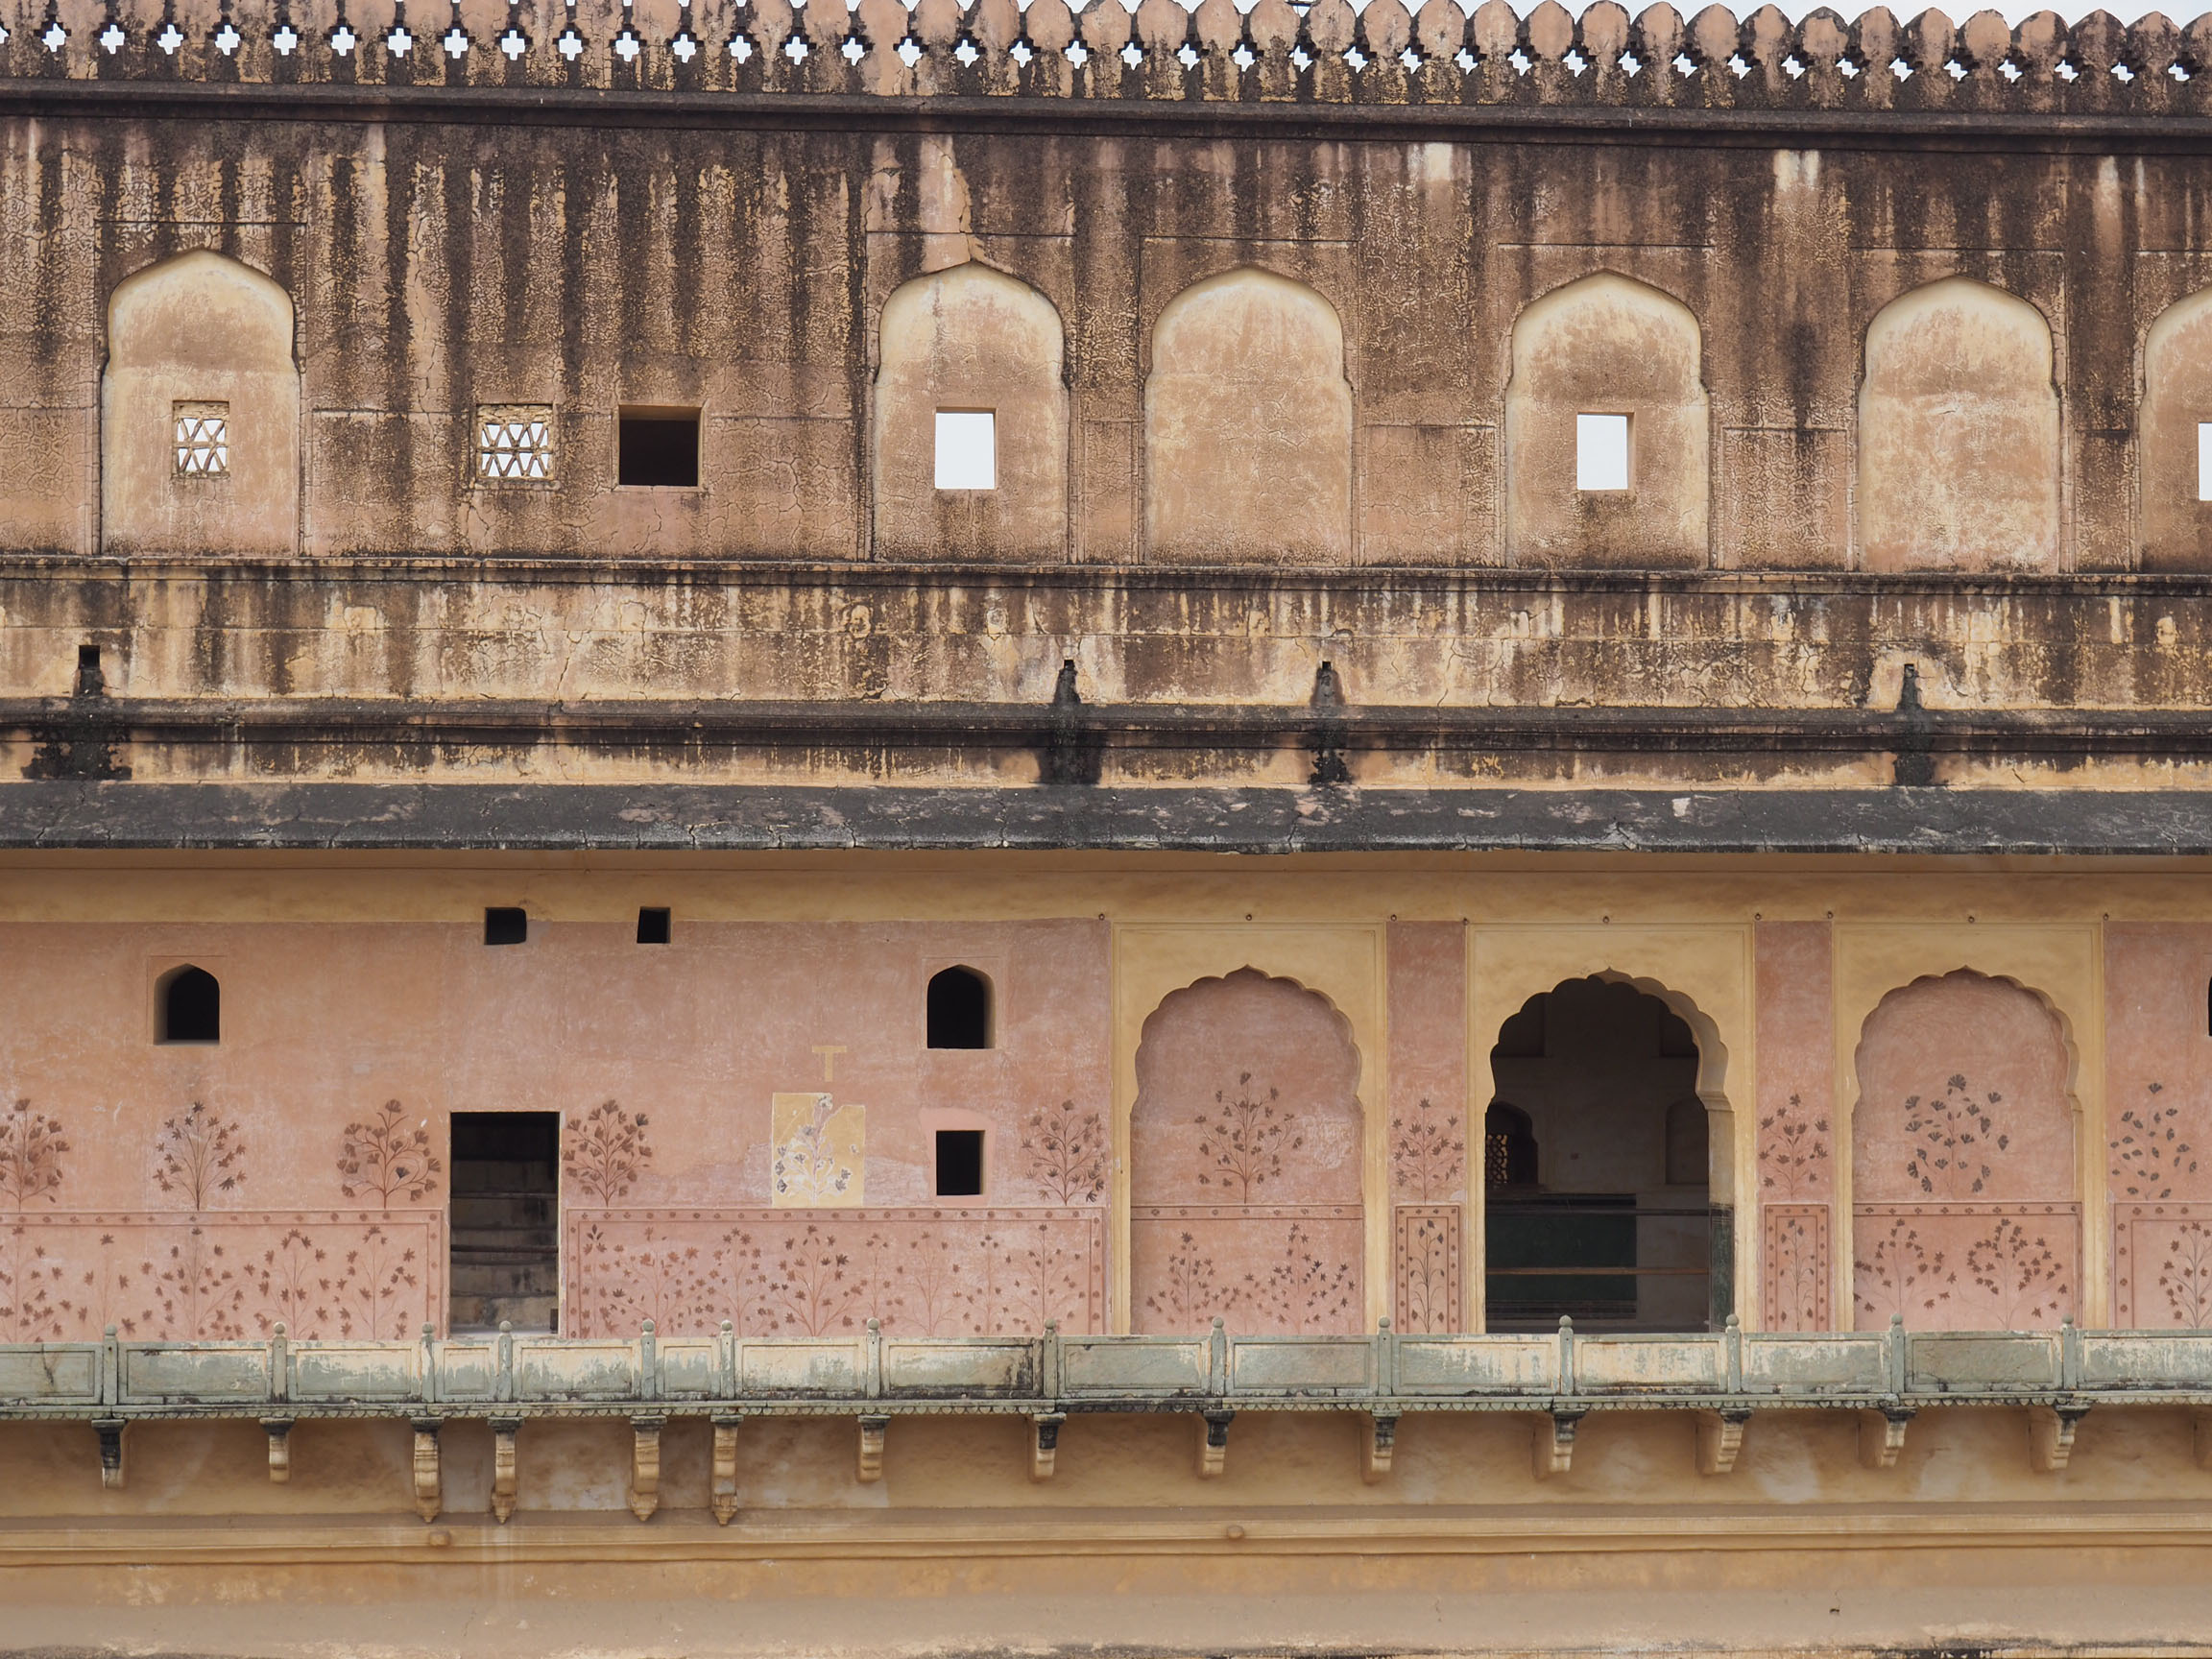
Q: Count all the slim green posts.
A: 14